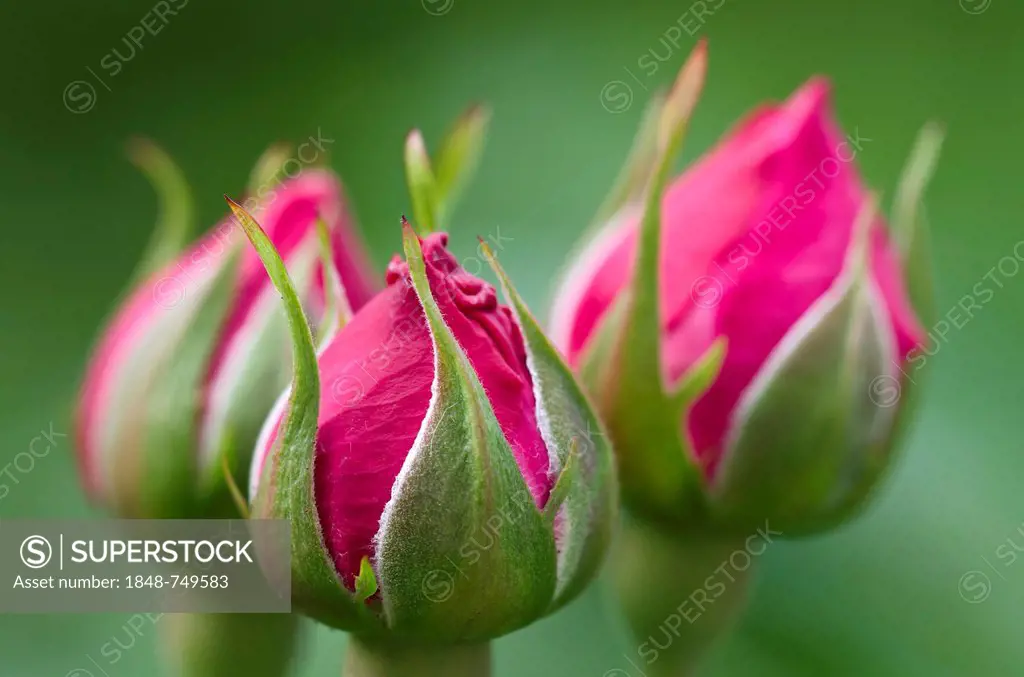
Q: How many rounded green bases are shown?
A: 3